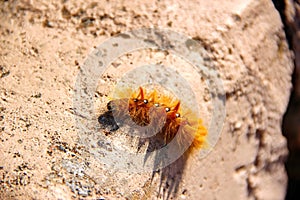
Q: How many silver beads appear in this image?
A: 5